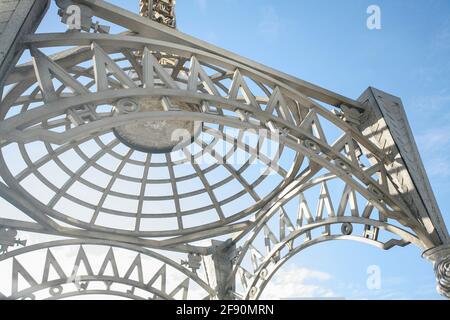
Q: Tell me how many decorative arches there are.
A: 3